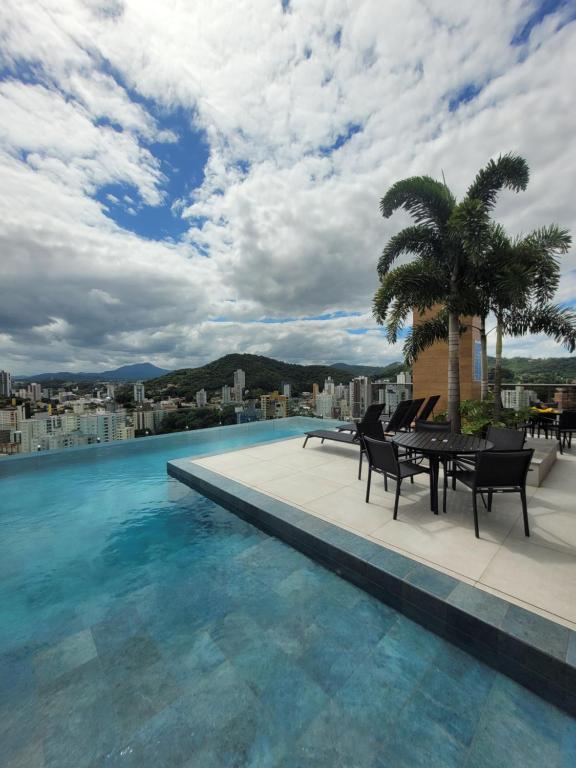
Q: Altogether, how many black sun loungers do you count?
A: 4